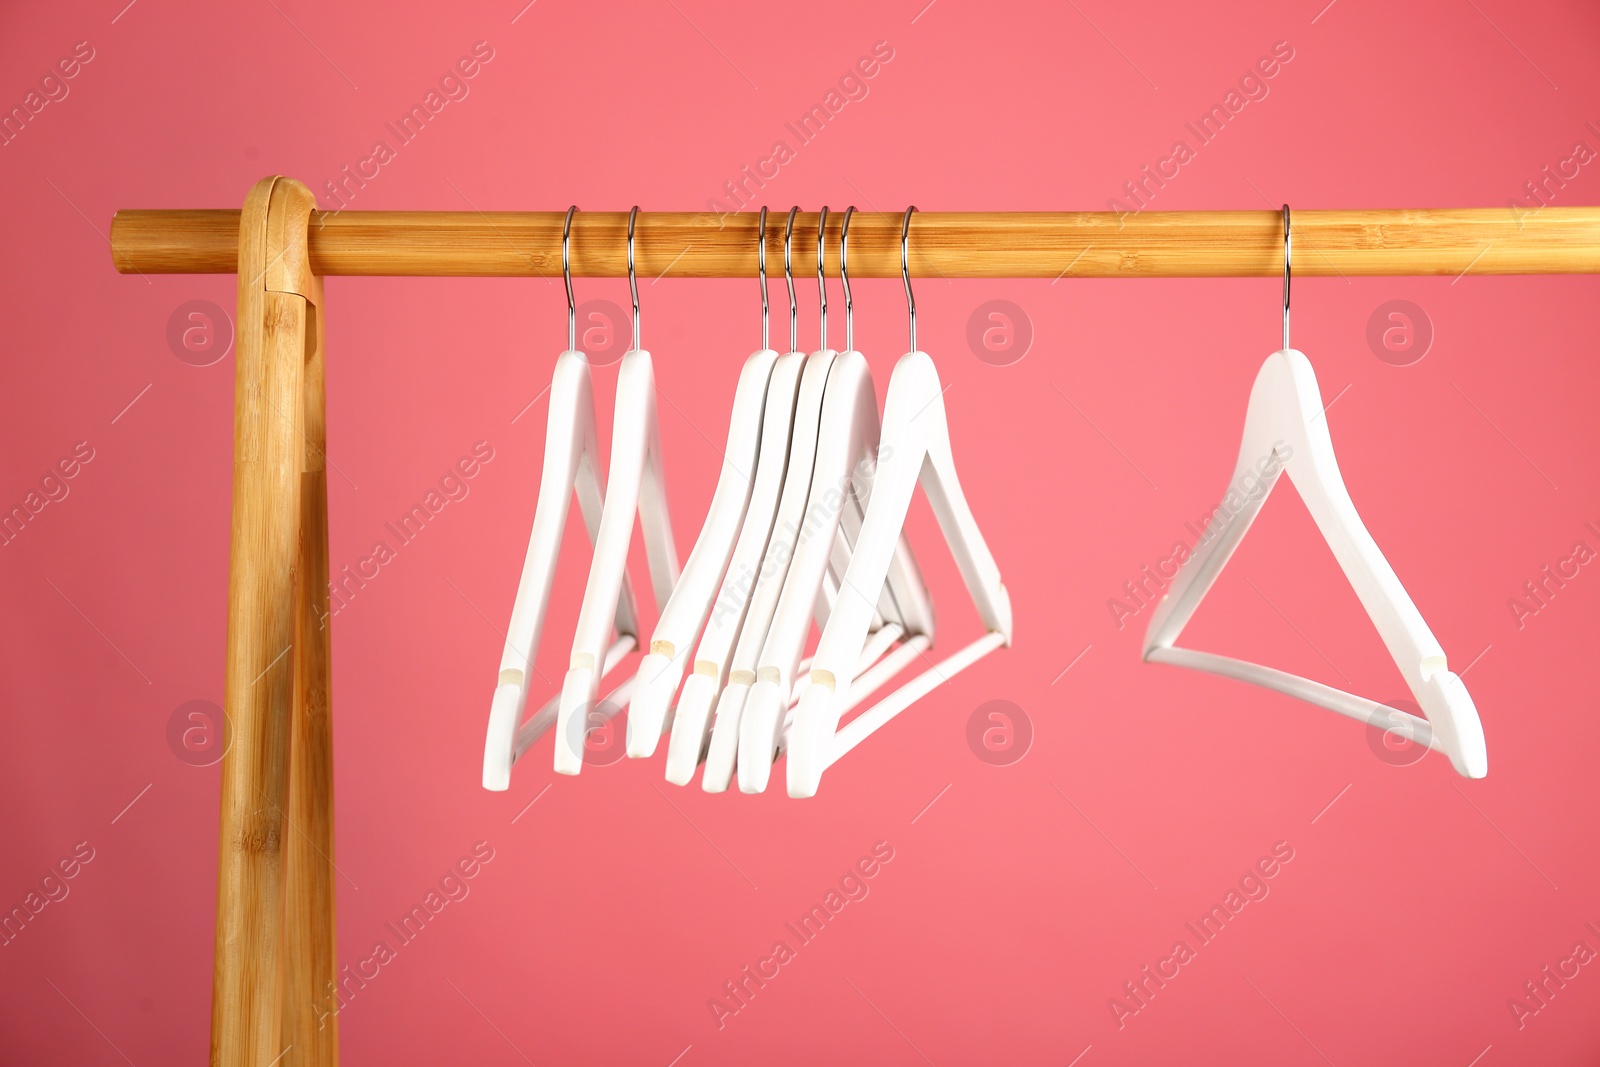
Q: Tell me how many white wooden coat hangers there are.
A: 8